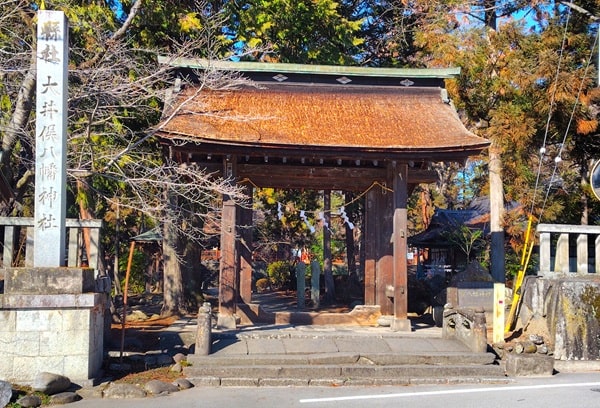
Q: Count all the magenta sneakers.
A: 0